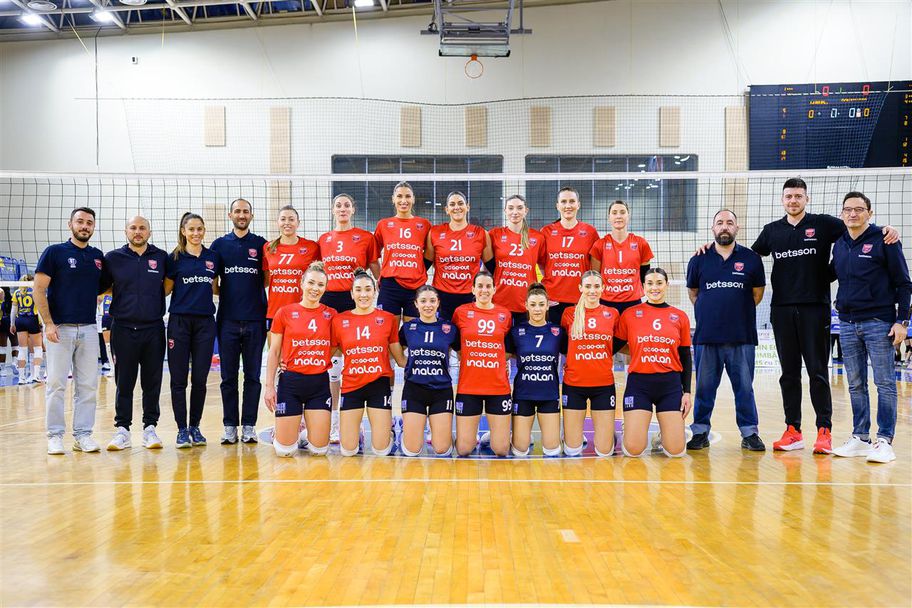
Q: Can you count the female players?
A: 14